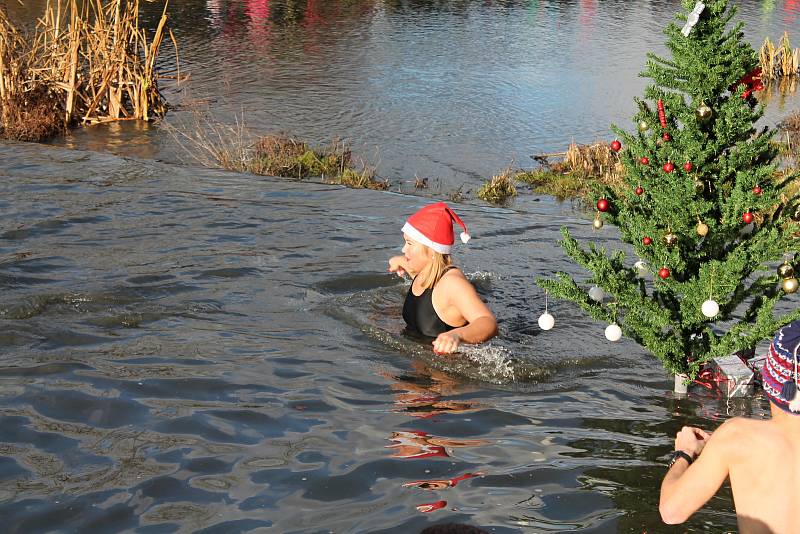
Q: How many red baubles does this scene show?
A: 11